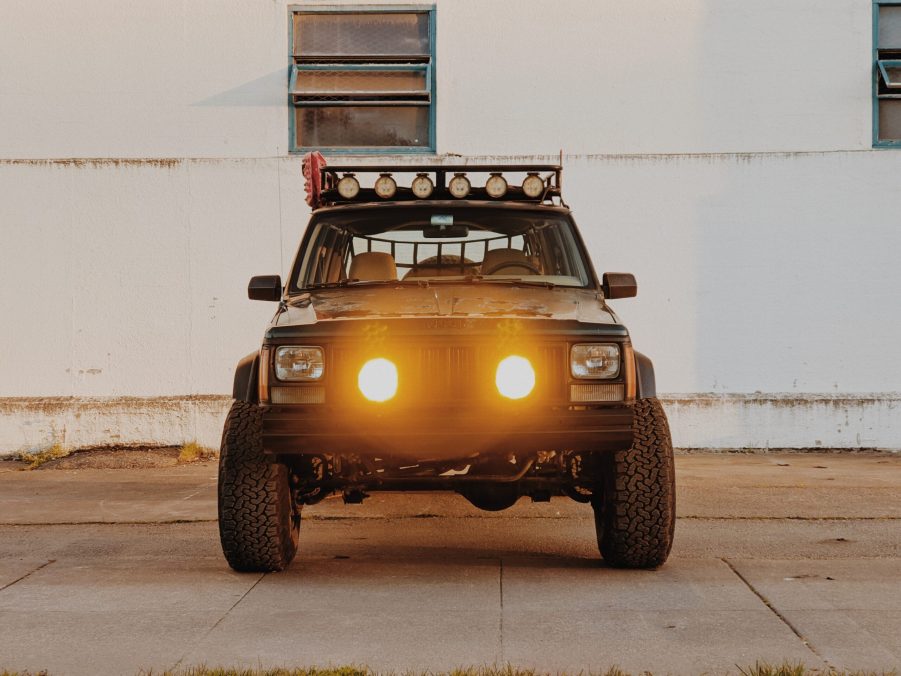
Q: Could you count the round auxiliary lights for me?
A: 8